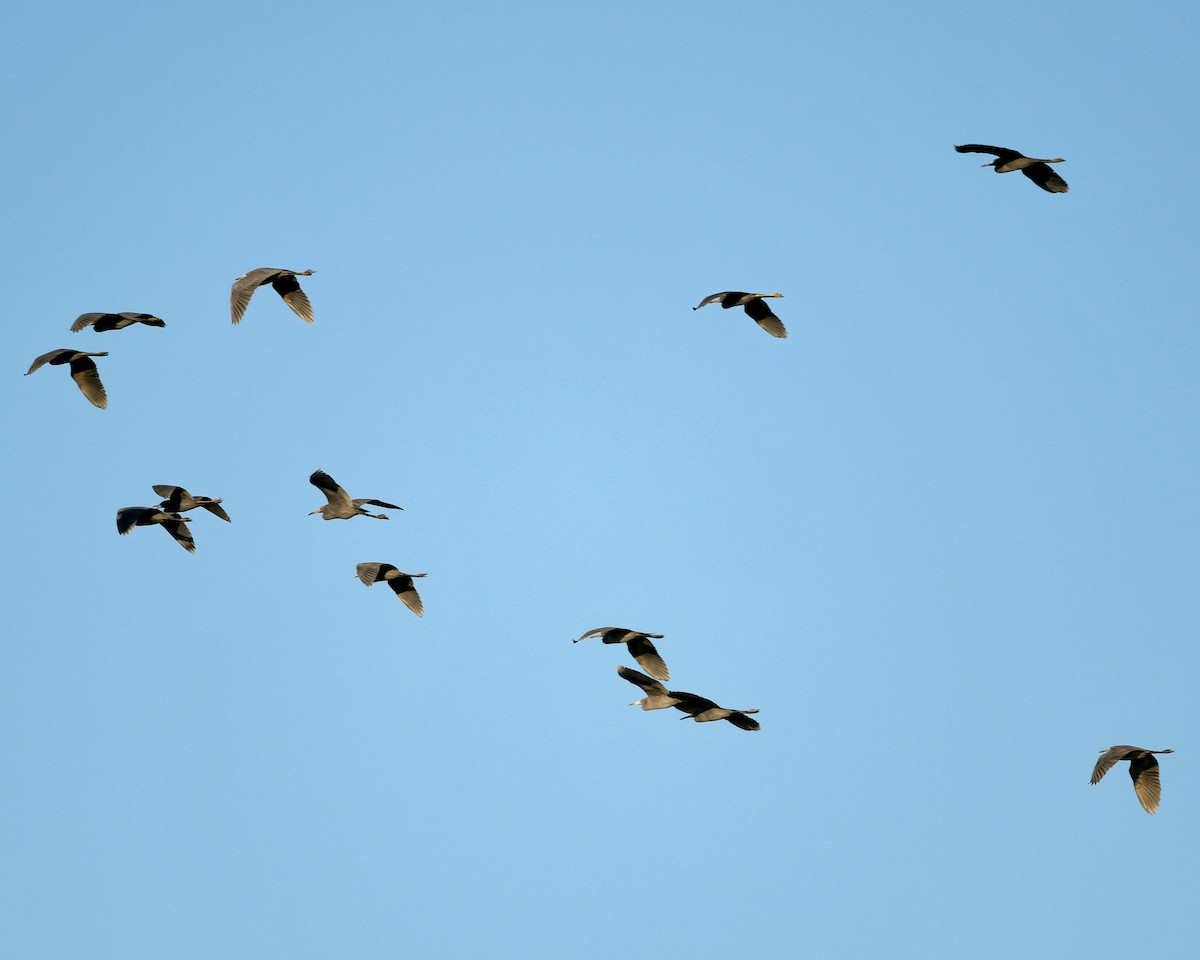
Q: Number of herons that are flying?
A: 13